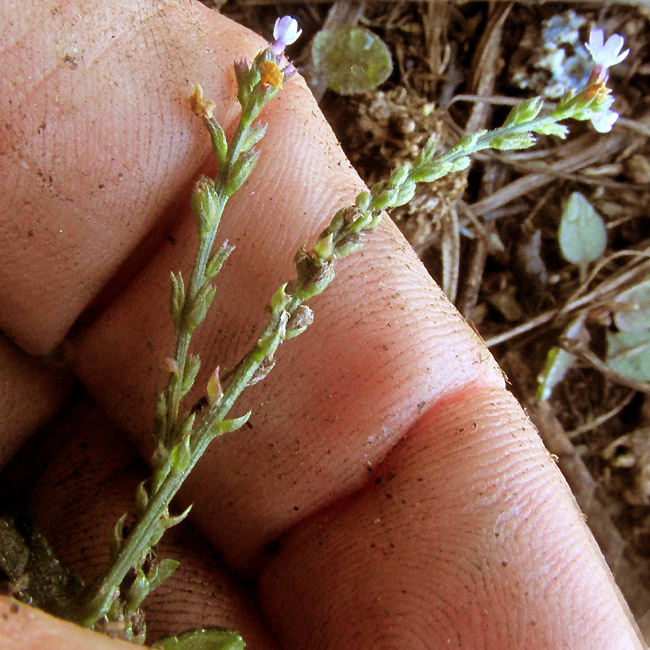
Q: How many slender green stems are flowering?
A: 2